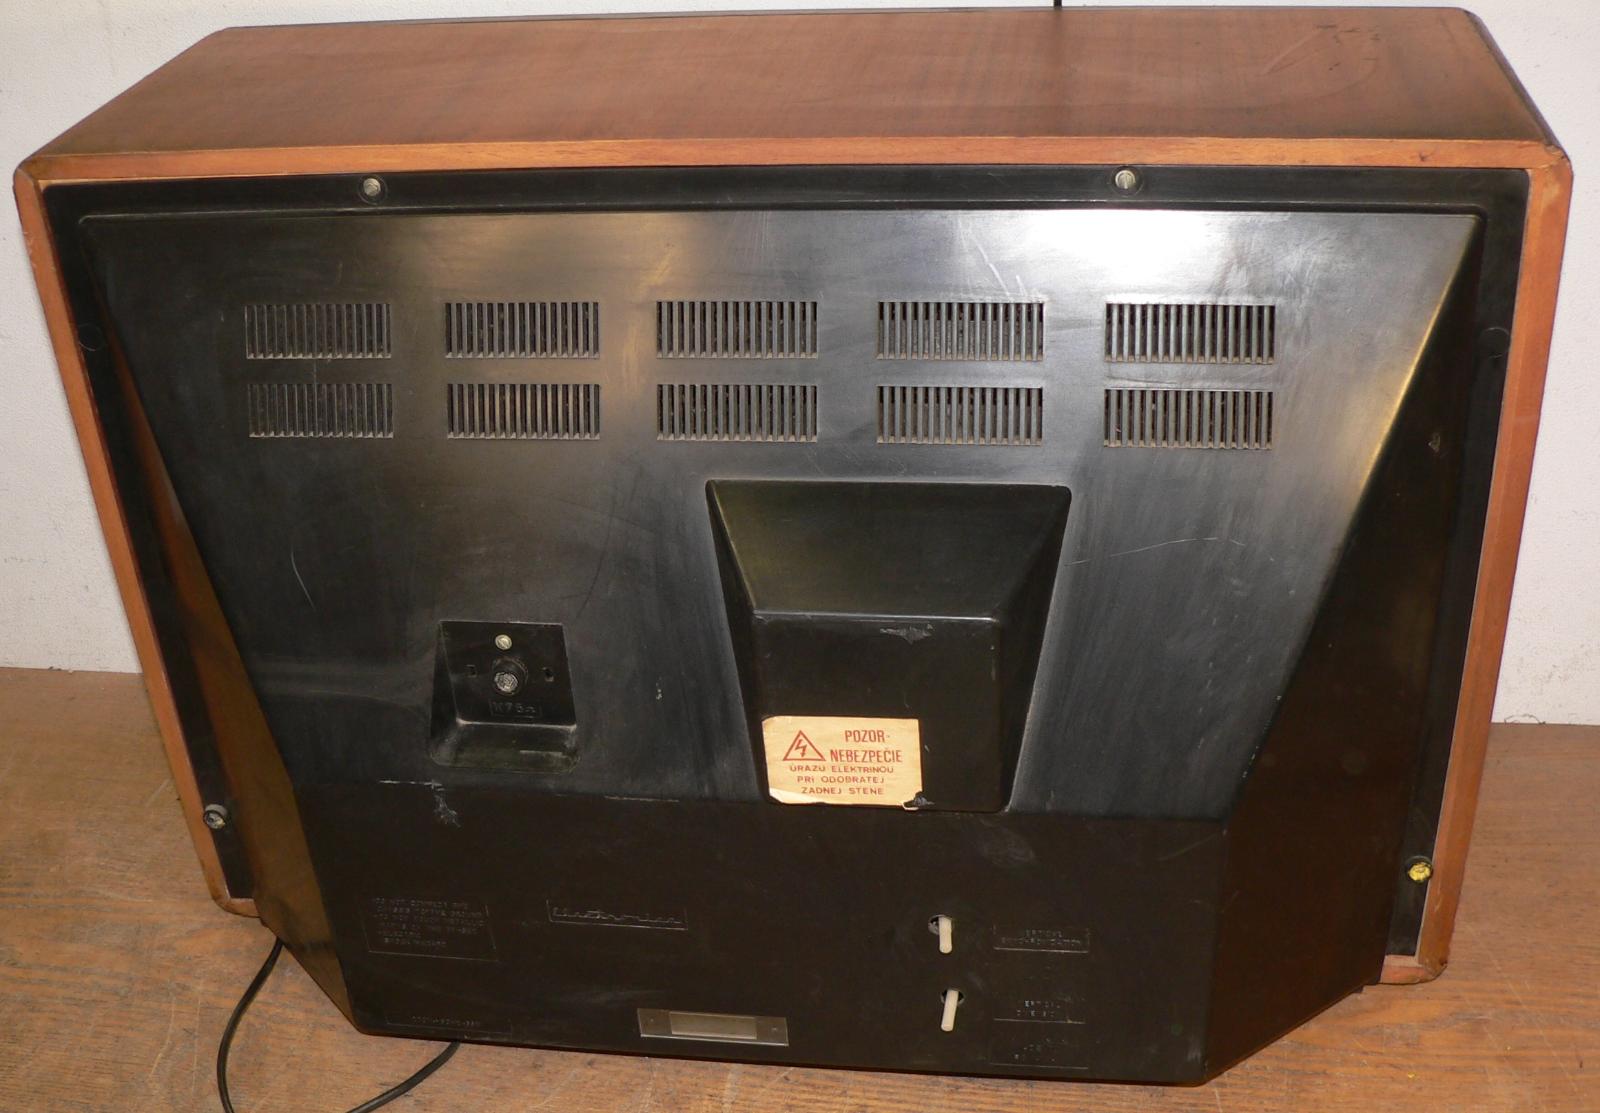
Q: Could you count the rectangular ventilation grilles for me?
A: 10